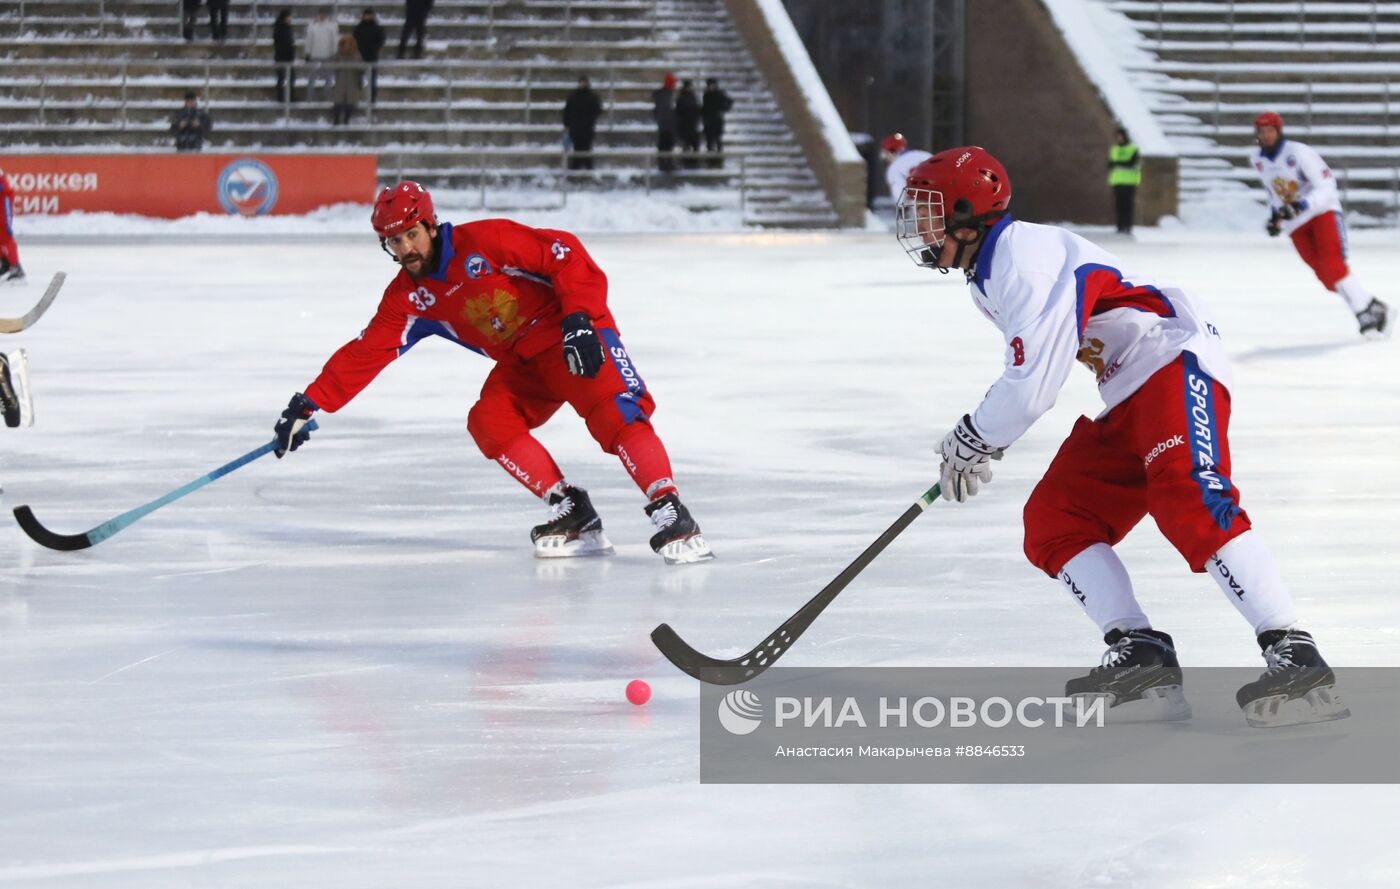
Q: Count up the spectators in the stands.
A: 12